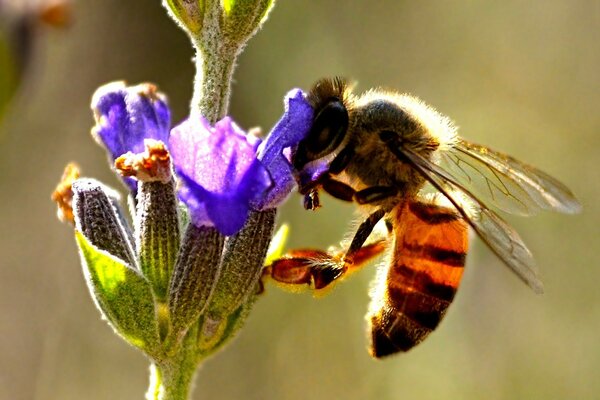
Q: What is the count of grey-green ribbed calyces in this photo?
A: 4